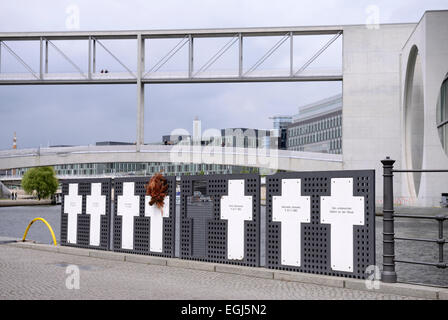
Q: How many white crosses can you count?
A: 7